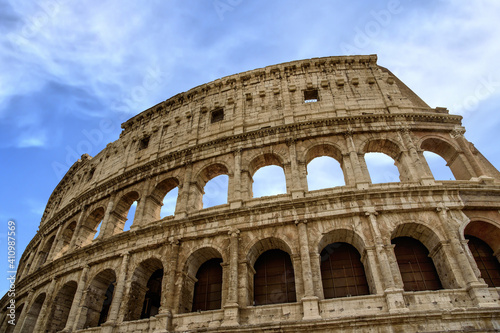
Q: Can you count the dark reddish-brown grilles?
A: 5